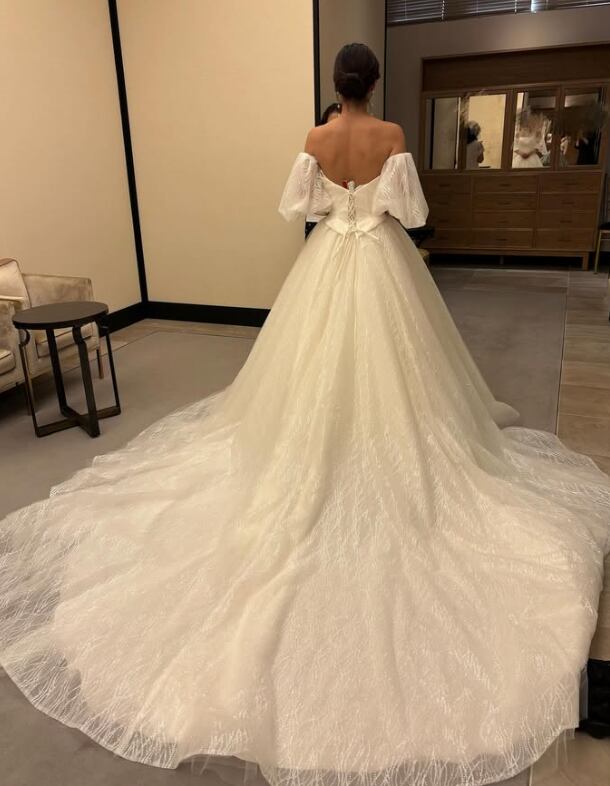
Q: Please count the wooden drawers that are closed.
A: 12